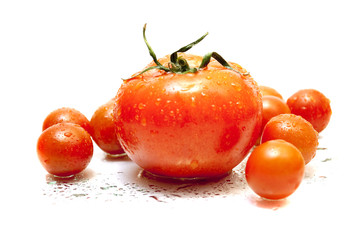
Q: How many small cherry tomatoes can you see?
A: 8